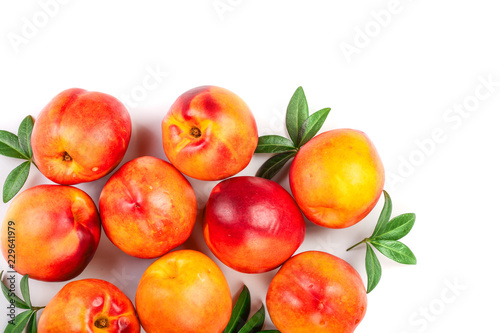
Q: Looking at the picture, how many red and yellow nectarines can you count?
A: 9